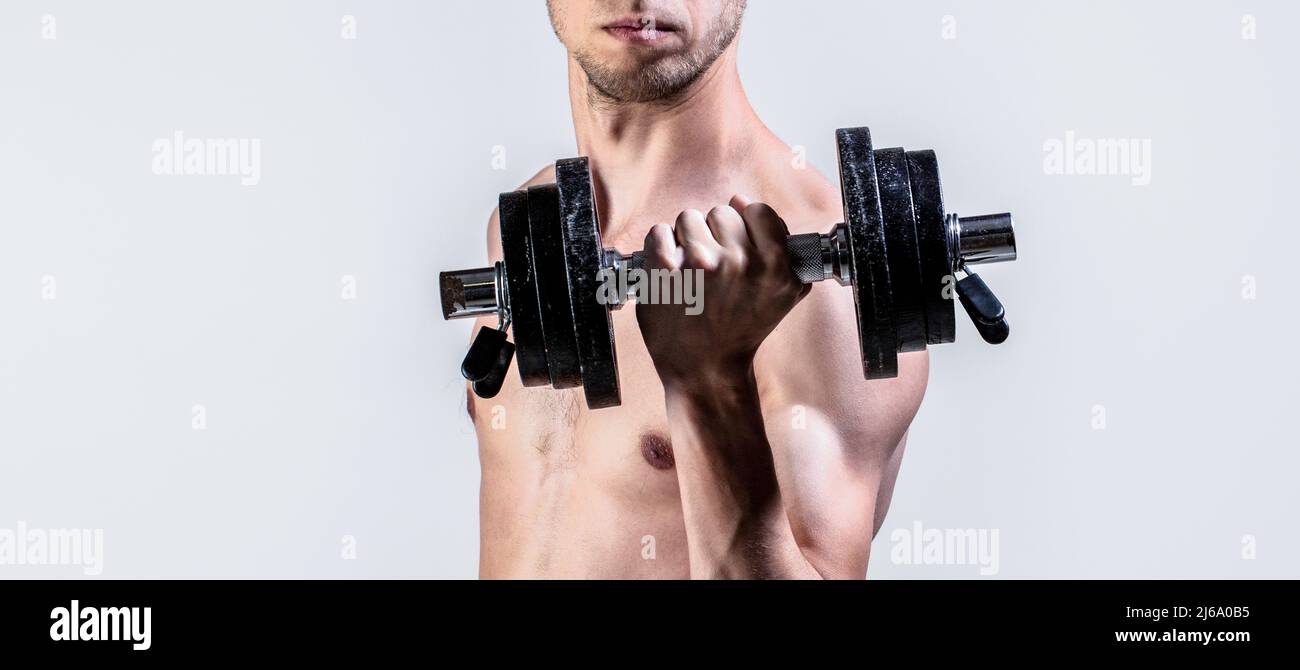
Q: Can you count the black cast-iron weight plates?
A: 6